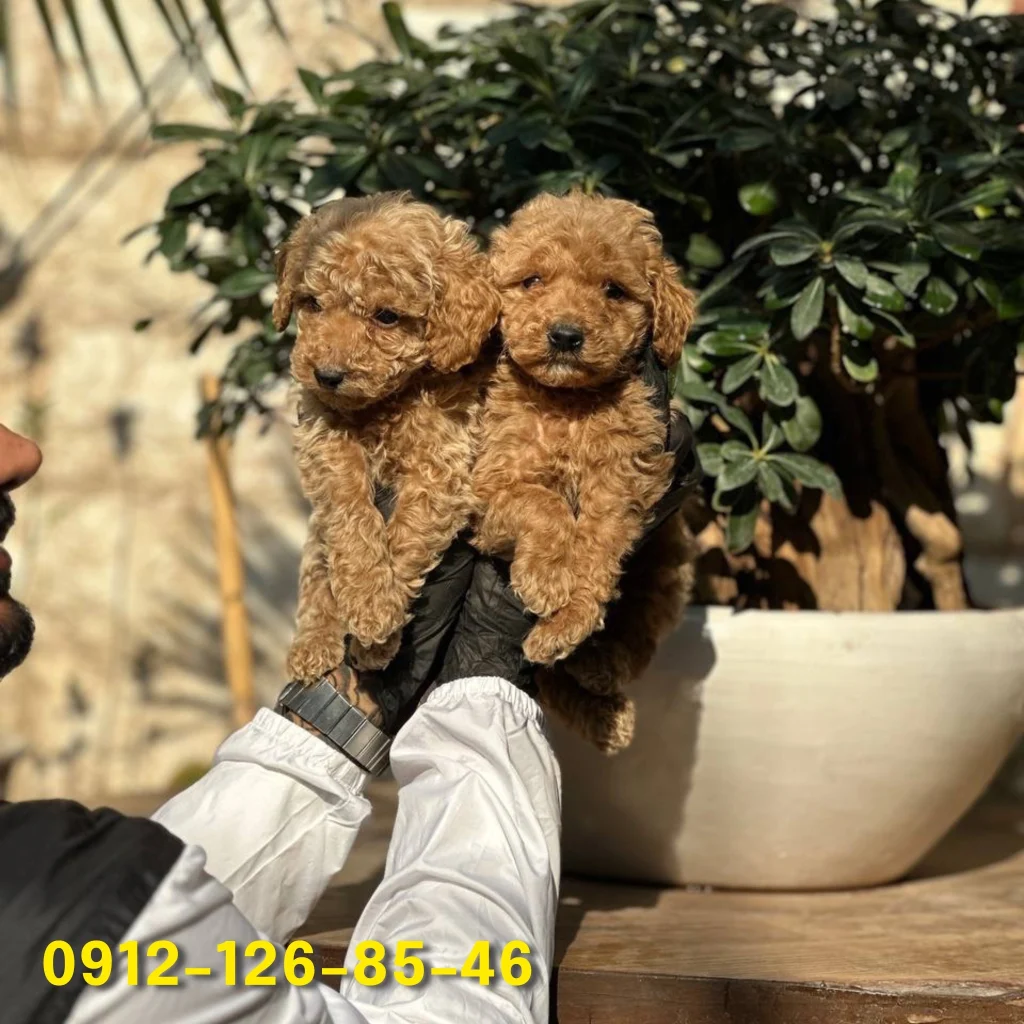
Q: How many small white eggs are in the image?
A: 0